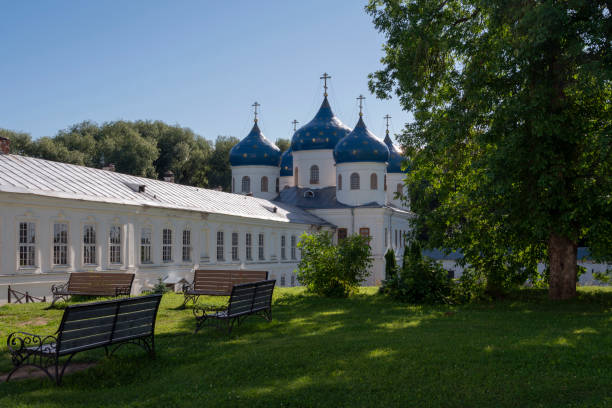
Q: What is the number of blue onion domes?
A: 5